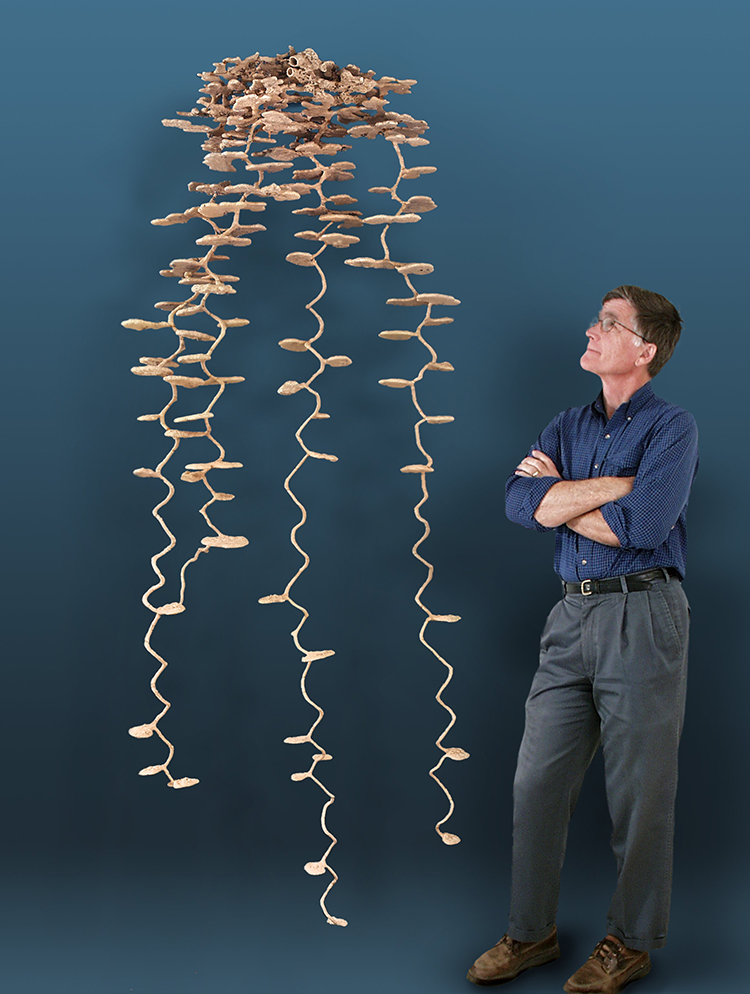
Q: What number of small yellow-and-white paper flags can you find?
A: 0